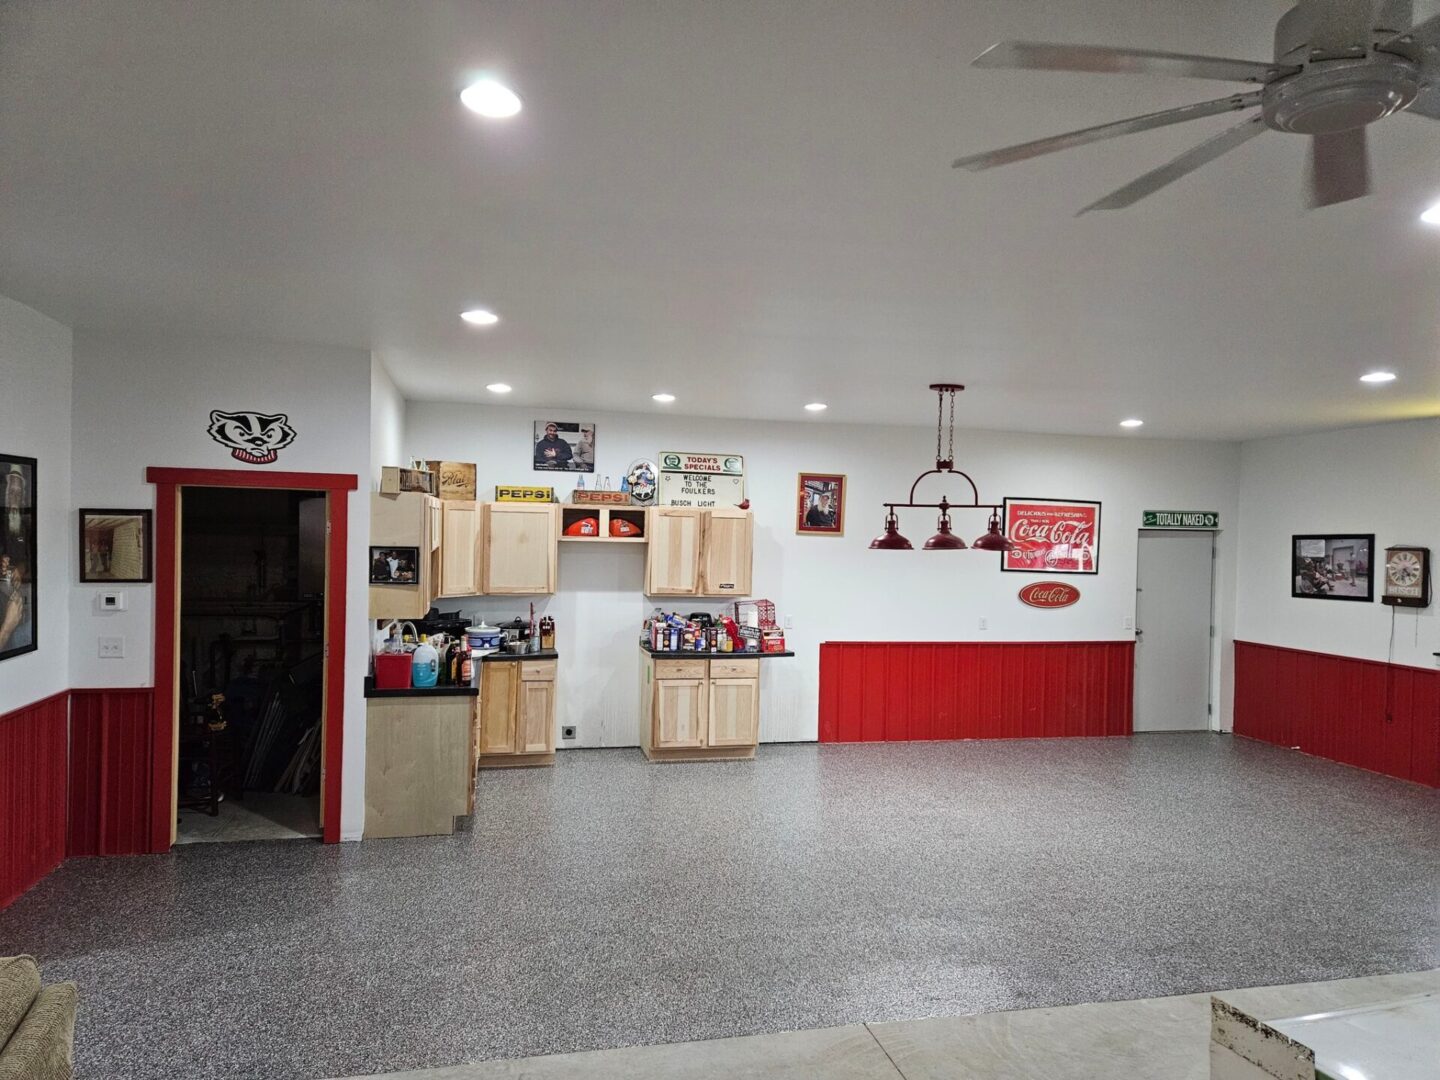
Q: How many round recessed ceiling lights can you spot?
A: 8